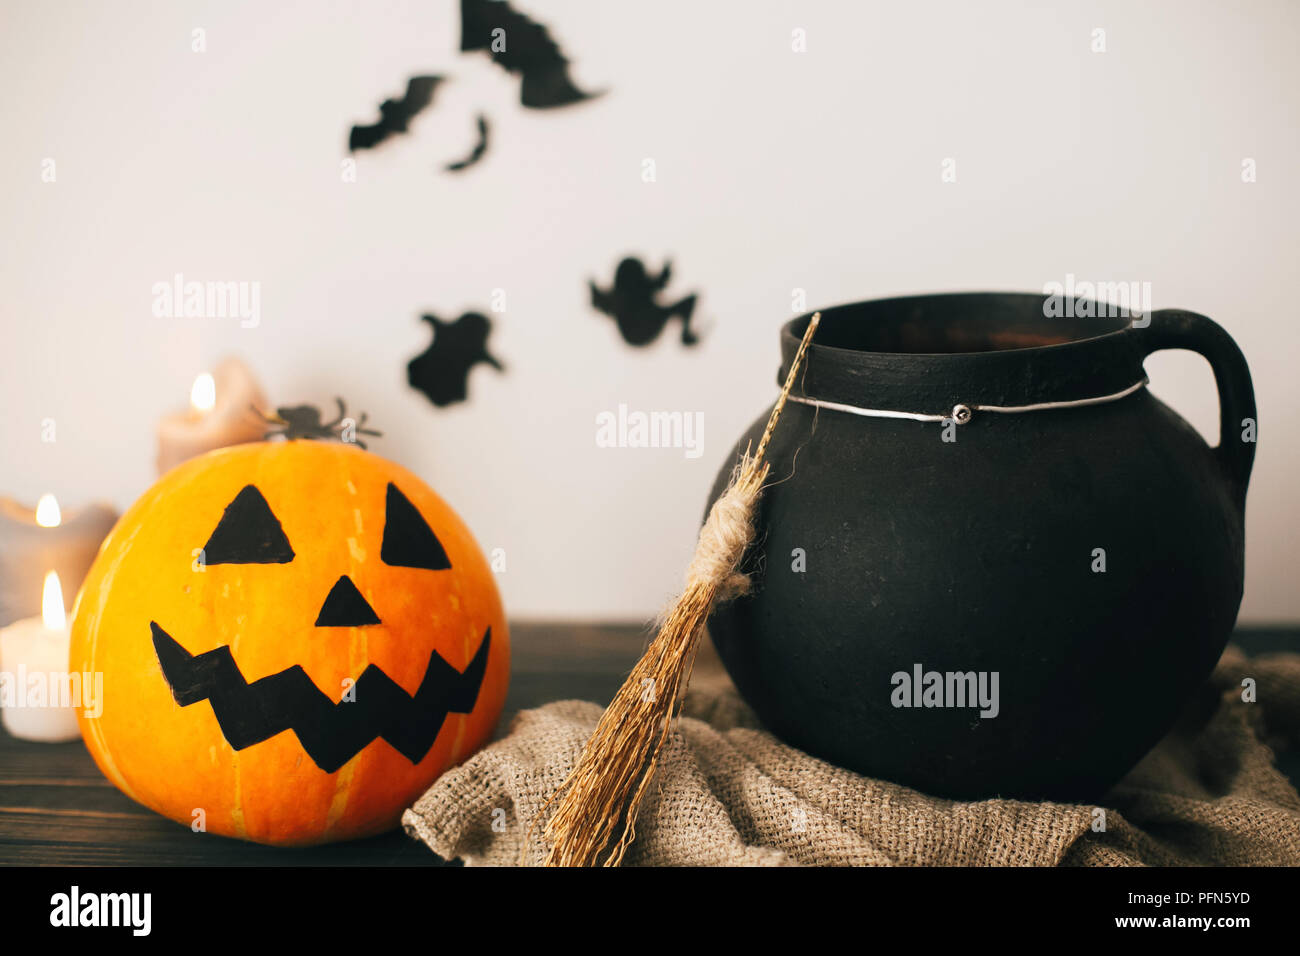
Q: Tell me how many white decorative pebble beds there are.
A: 0